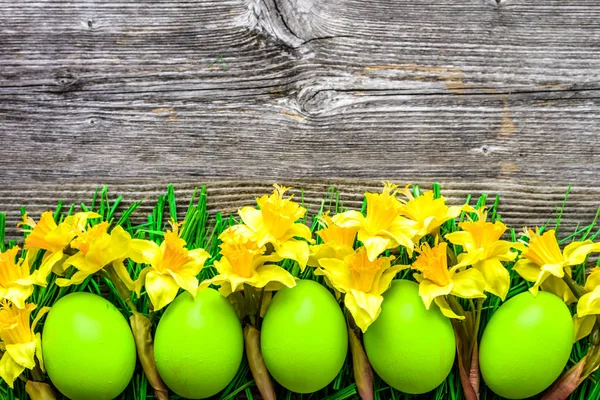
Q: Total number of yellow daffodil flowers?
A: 15